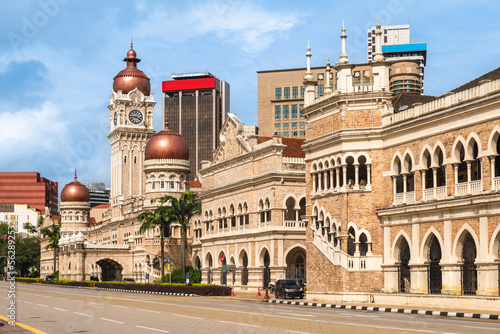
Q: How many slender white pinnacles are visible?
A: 4